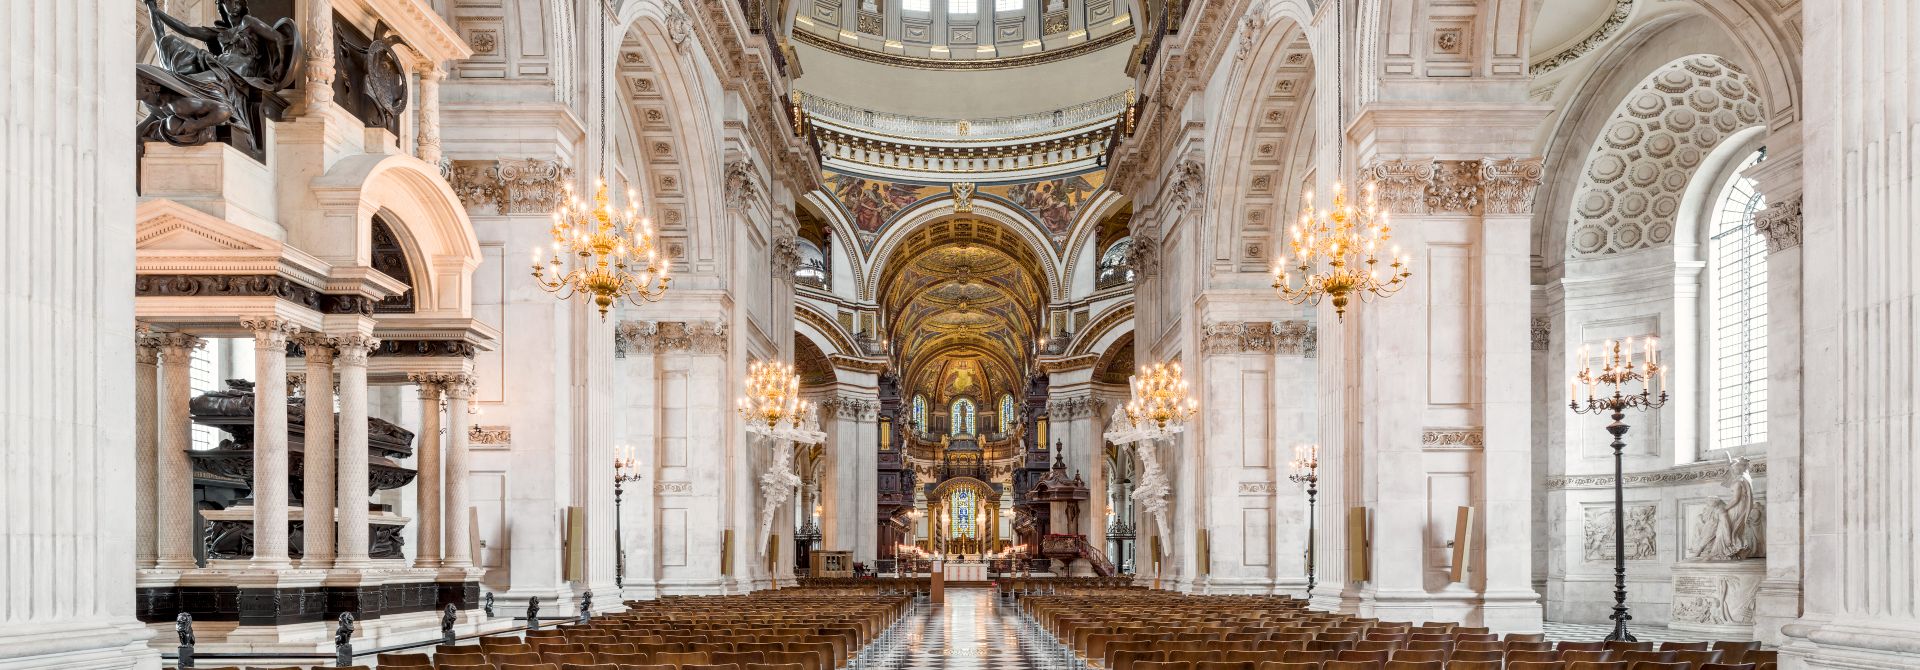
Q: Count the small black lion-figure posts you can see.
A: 6